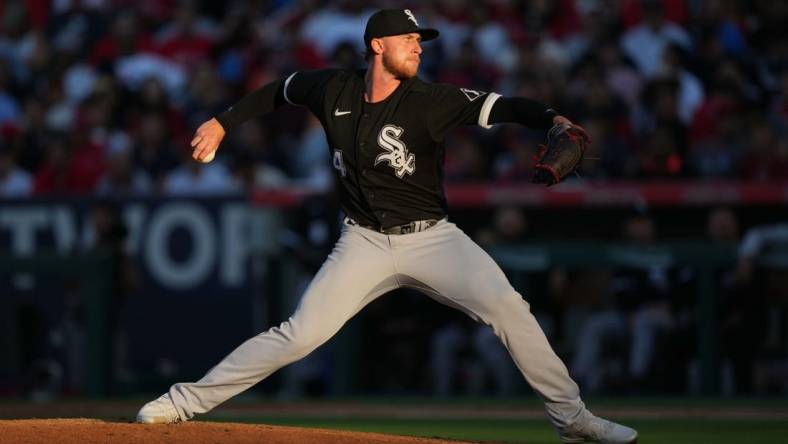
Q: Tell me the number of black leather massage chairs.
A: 0